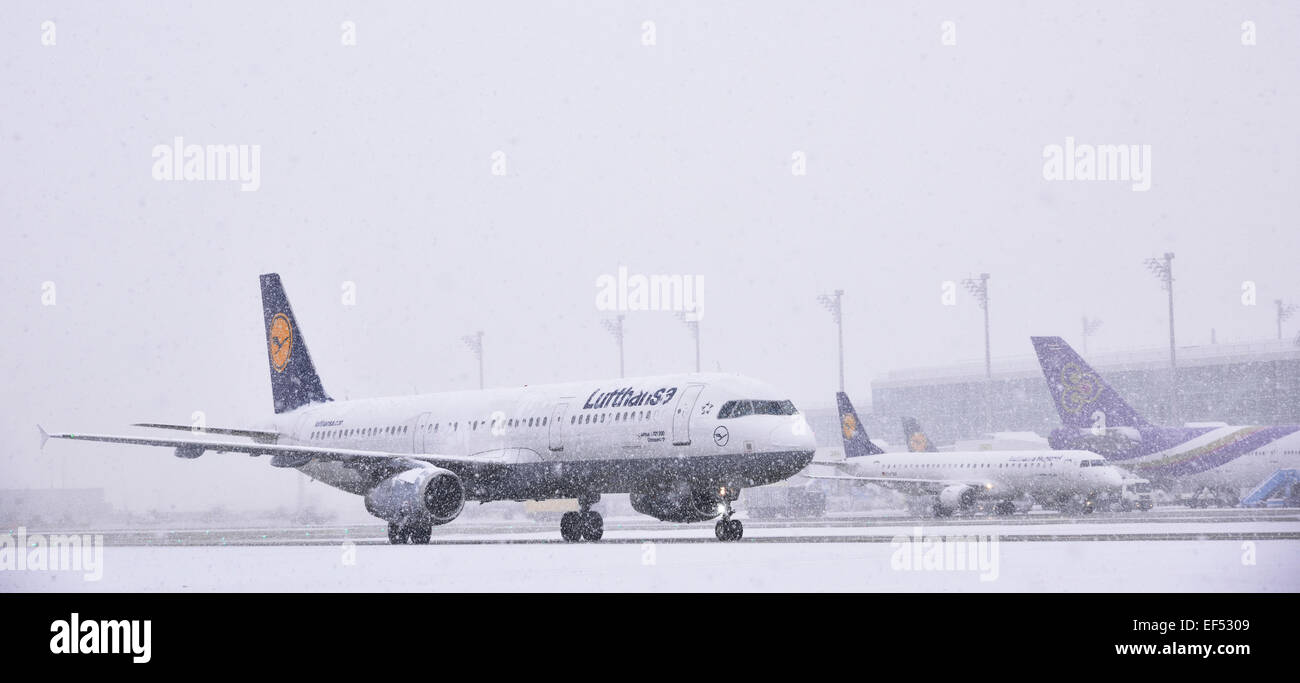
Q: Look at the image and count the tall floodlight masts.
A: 8